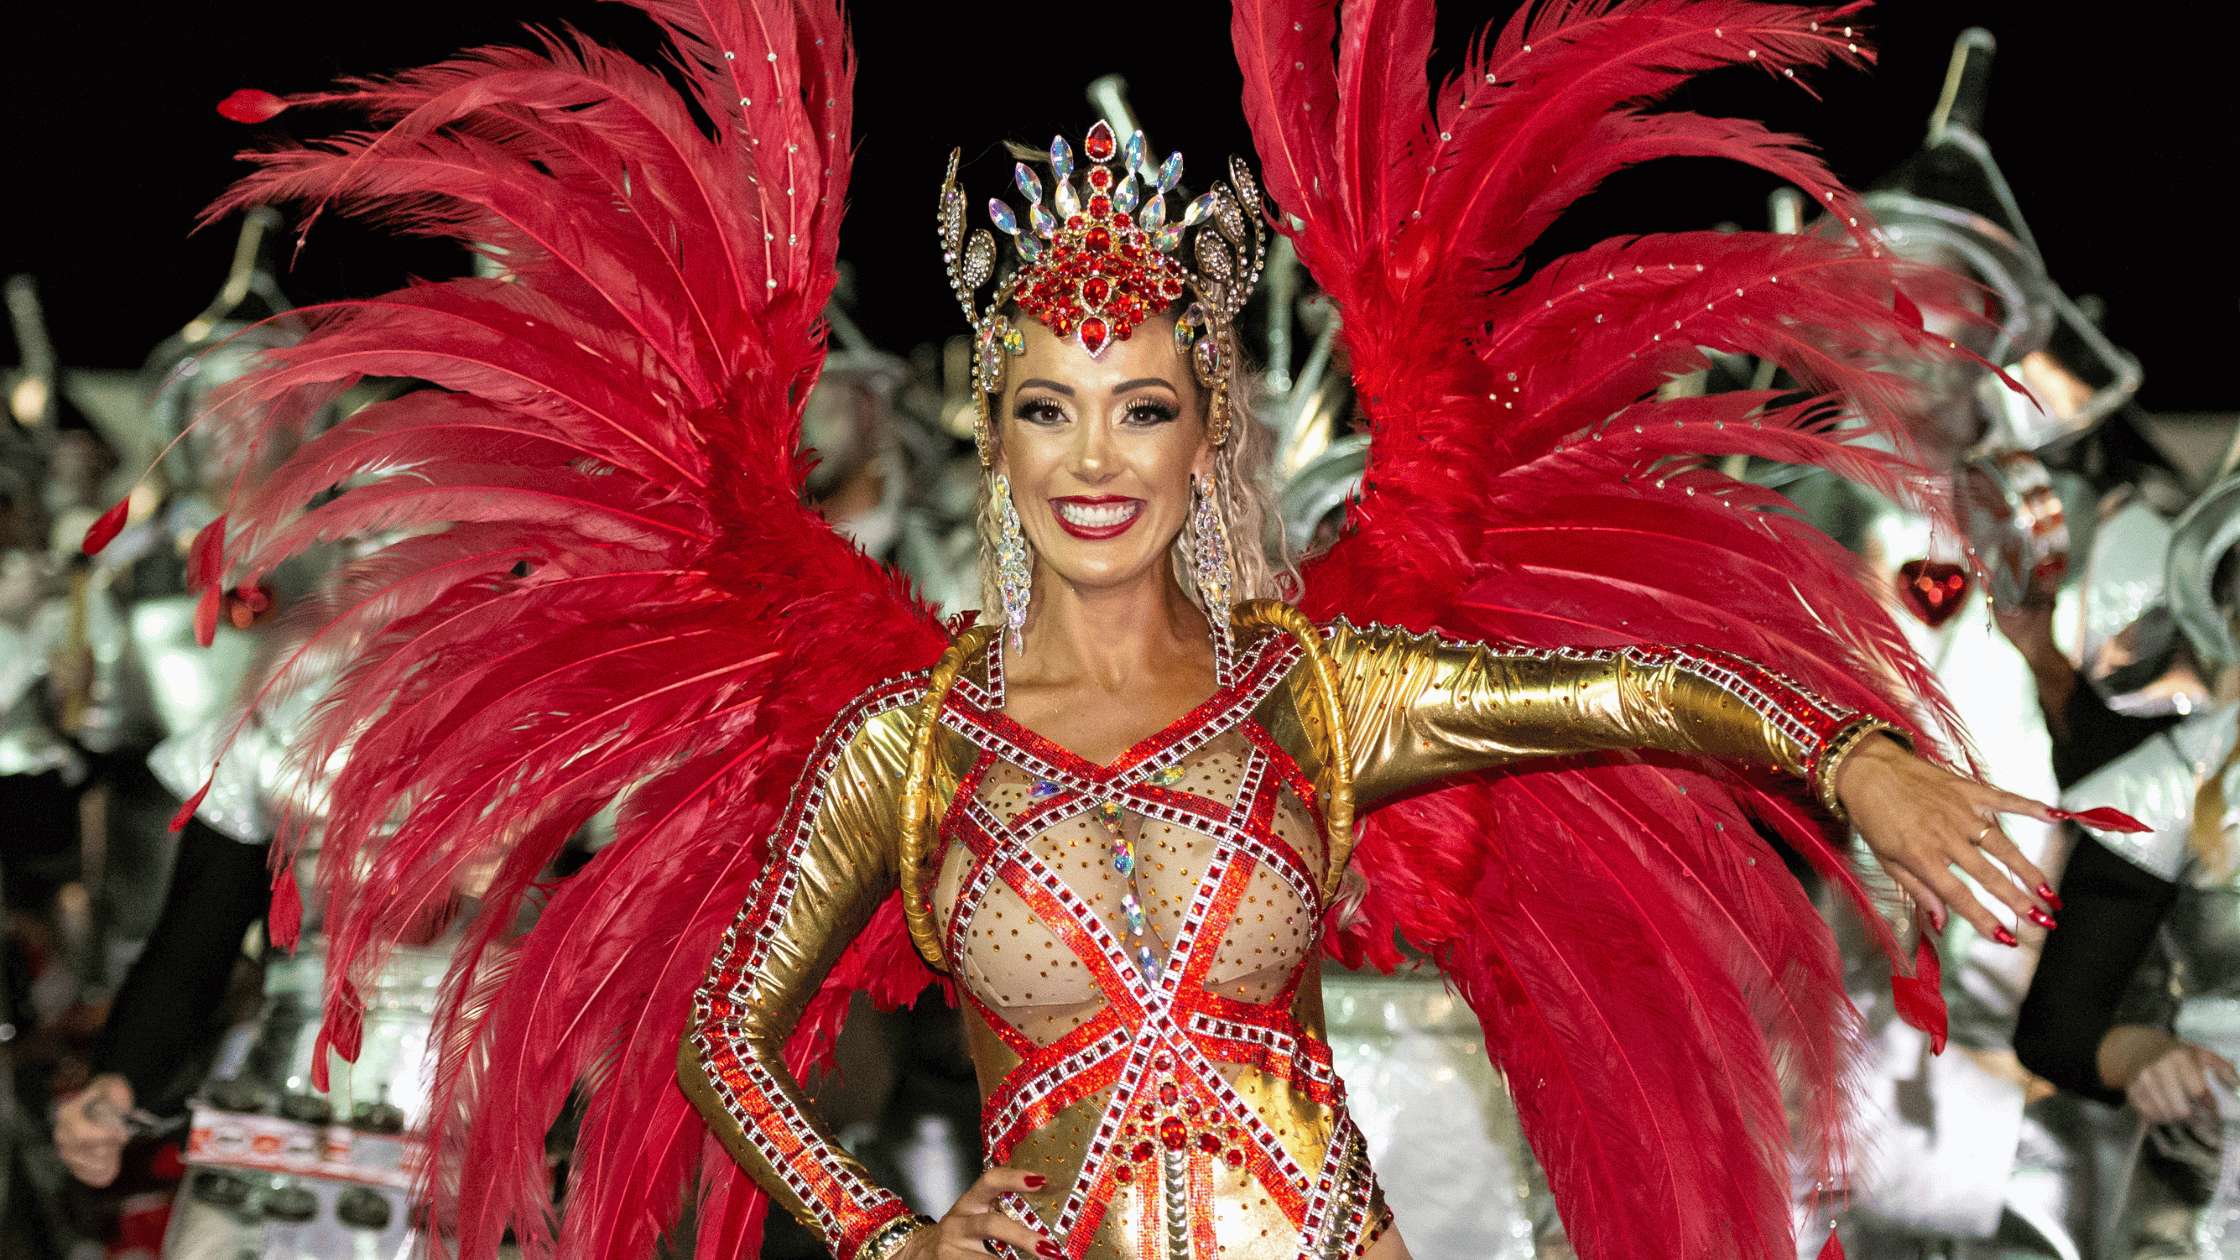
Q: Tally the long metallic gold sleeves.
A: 2